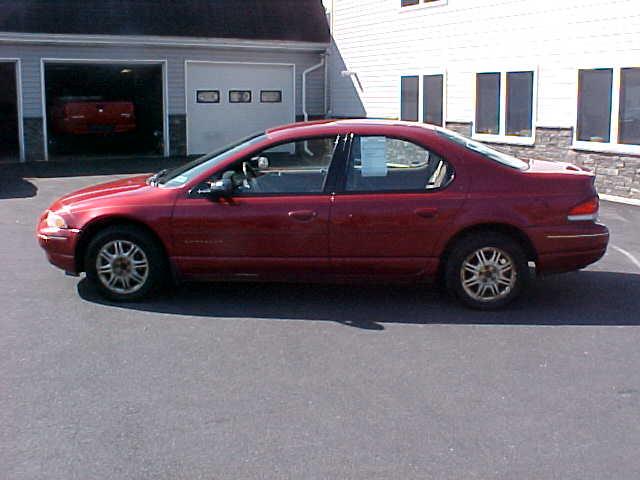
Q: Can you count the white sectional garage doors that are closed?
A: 1